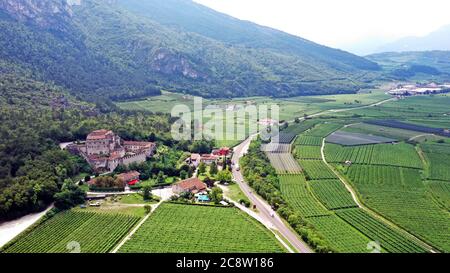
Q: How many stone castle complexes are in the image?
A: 1